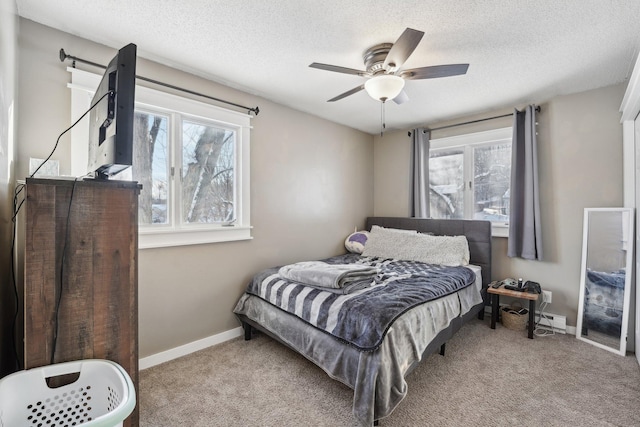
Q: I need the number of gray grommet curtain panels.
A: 2